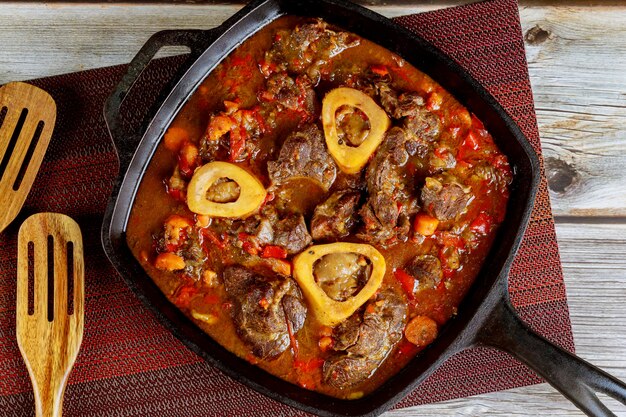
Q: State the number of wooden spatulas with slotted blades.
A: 2